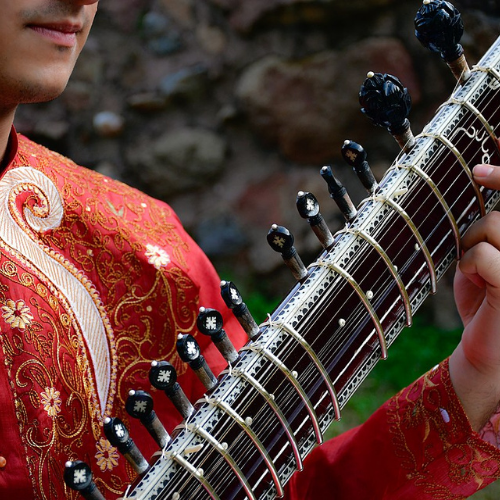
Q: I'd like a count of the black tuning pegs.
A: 13